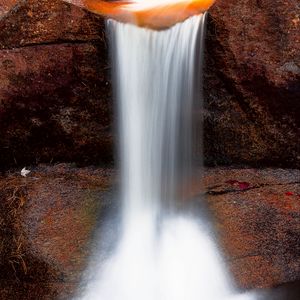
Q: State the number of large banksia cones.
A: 0